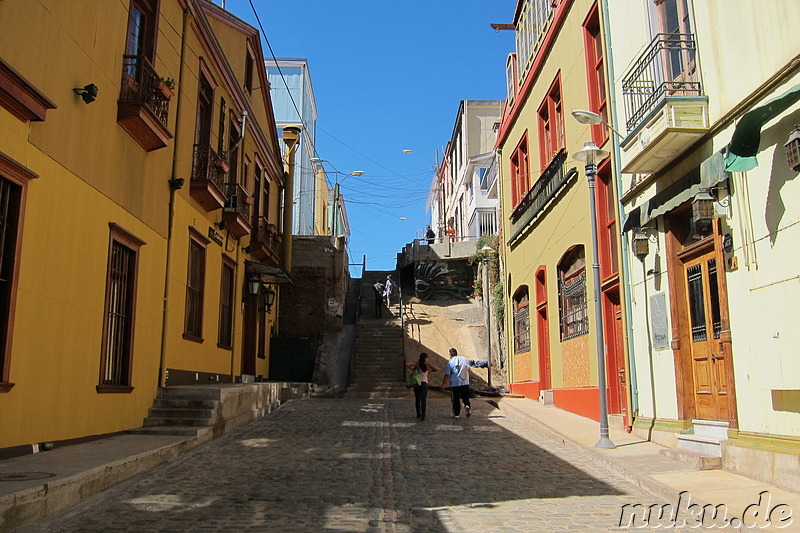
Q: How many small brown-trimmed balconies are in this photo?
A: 4